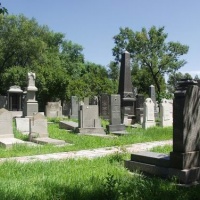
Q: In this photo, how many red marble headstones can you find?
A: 0